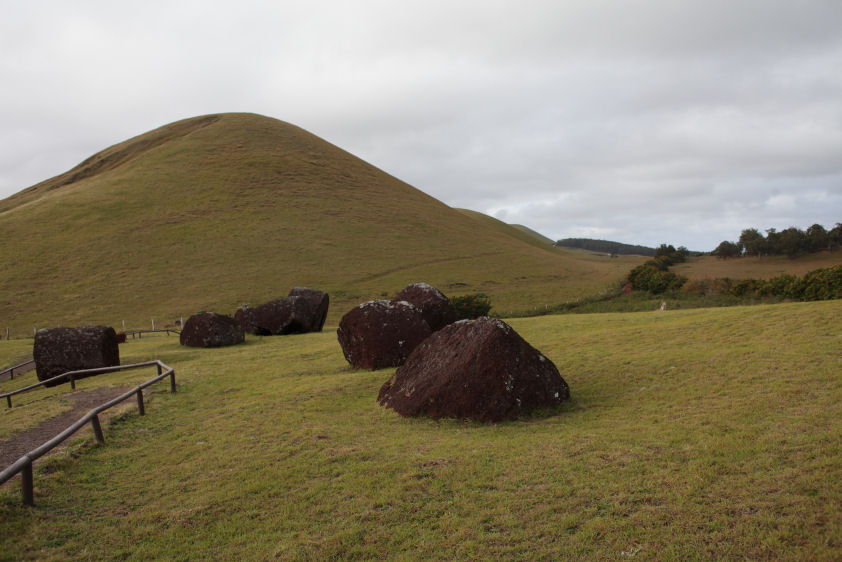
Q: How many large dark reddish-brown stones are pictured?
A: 7